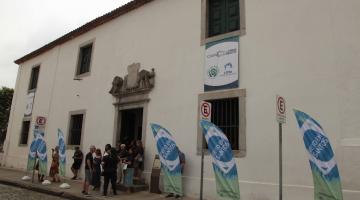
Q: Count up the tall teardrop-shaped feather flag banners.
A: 6